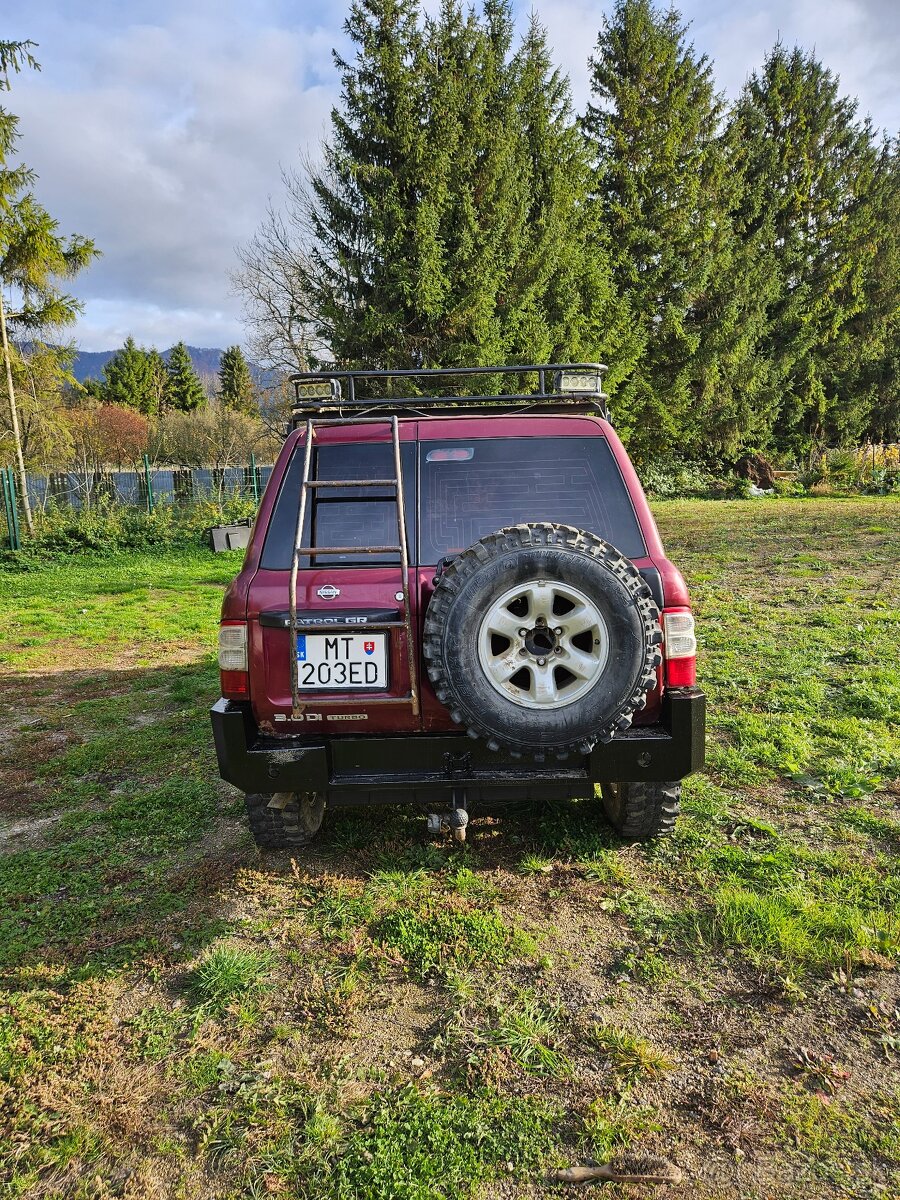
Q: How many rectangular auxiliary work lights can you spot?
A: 2